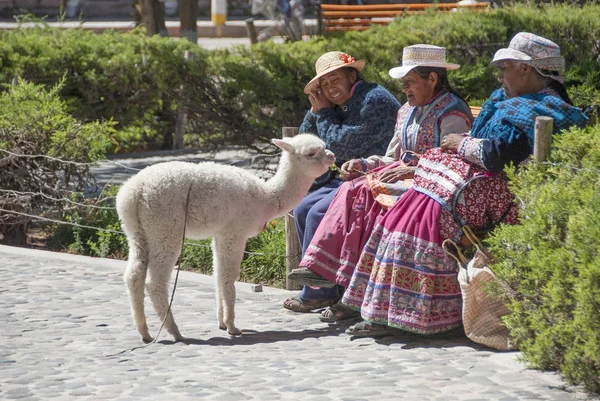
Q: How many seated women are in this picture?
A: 3